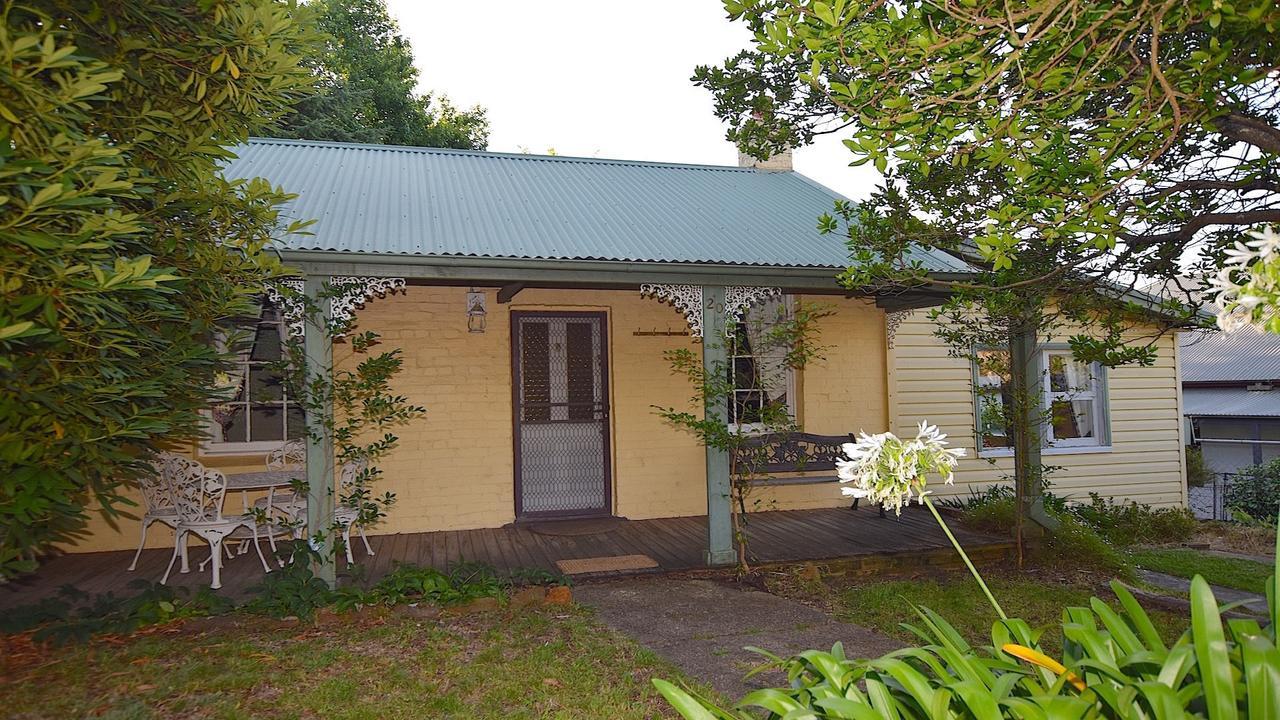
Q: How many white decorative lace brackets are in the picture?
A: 5